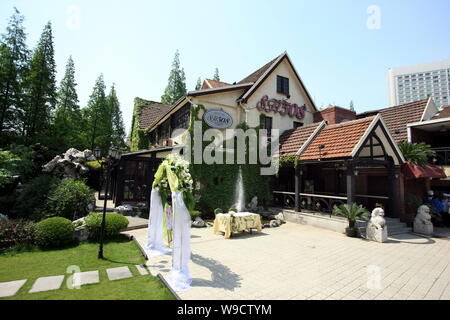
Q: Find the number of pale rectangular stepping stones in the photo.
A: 5